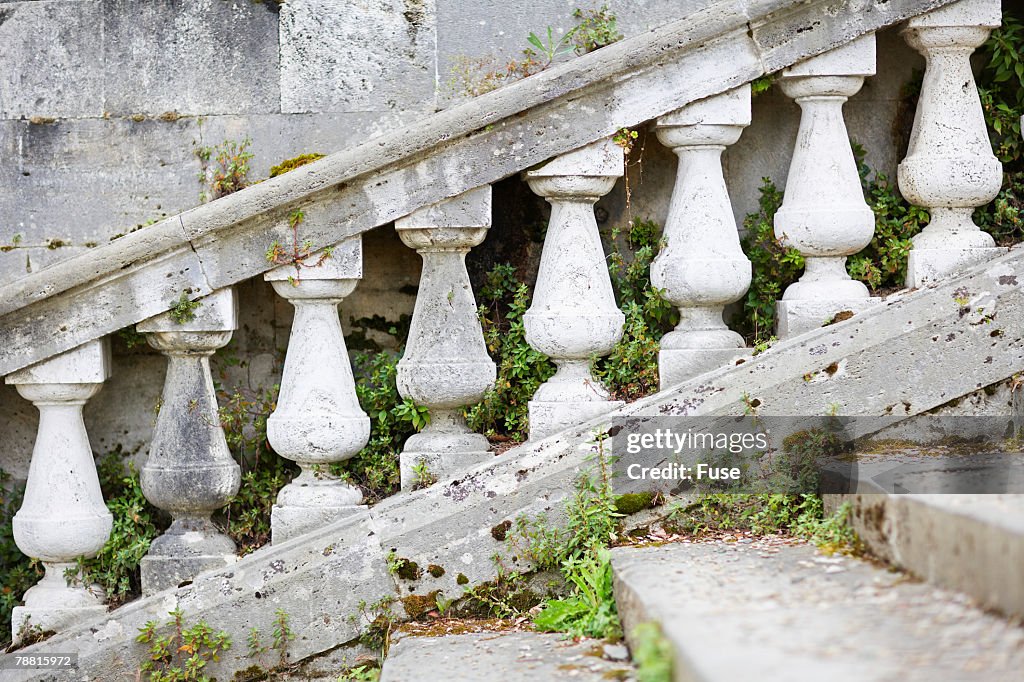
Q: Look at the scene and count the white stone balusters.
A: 8